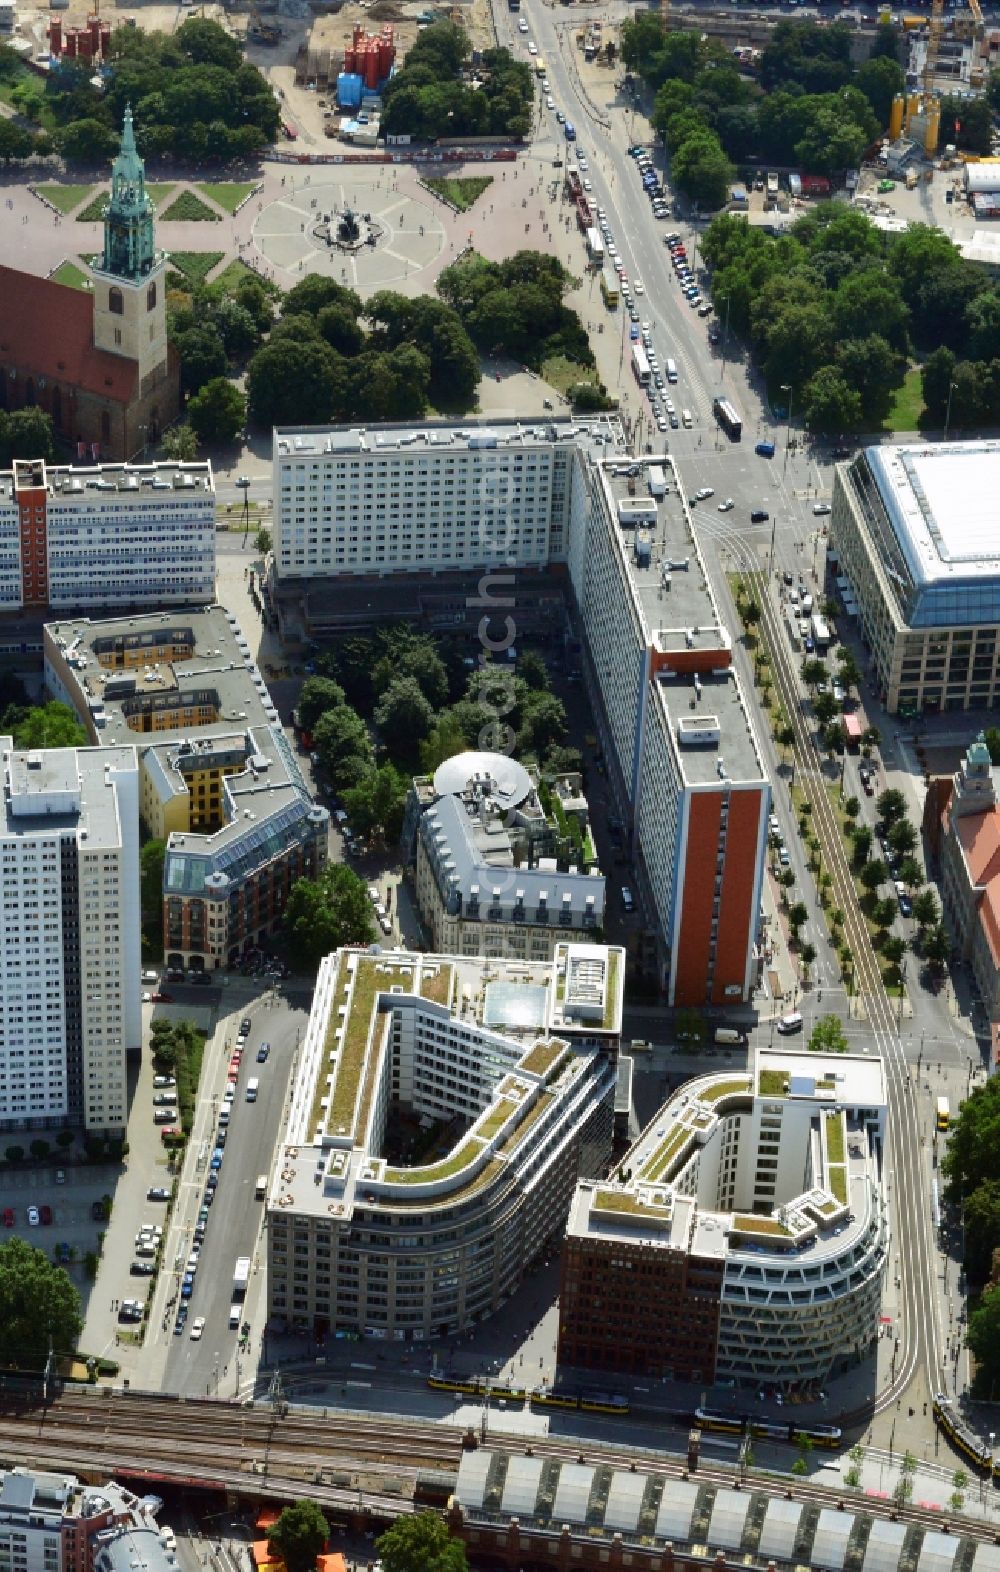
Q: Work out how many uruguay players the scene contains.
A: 0